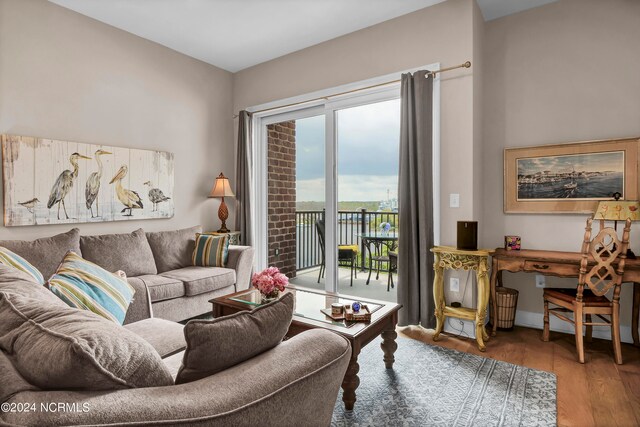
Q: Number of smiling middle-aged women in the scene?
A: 0